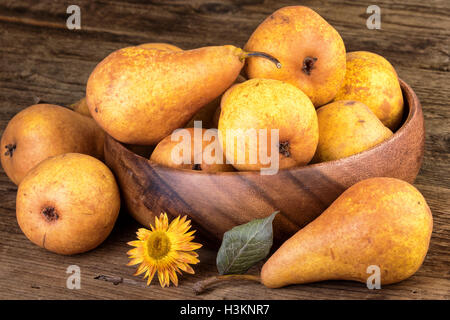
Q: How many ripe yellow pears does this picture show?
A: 11